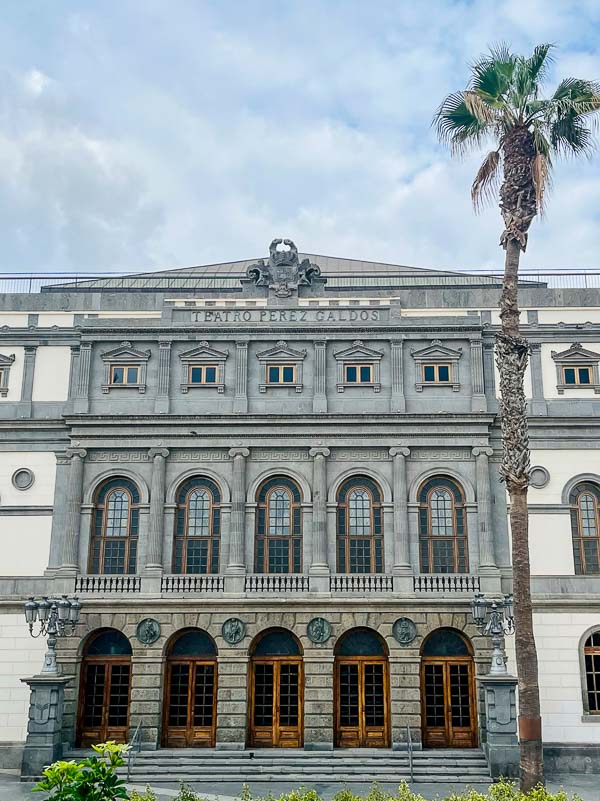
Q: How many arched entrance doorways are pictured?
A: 5